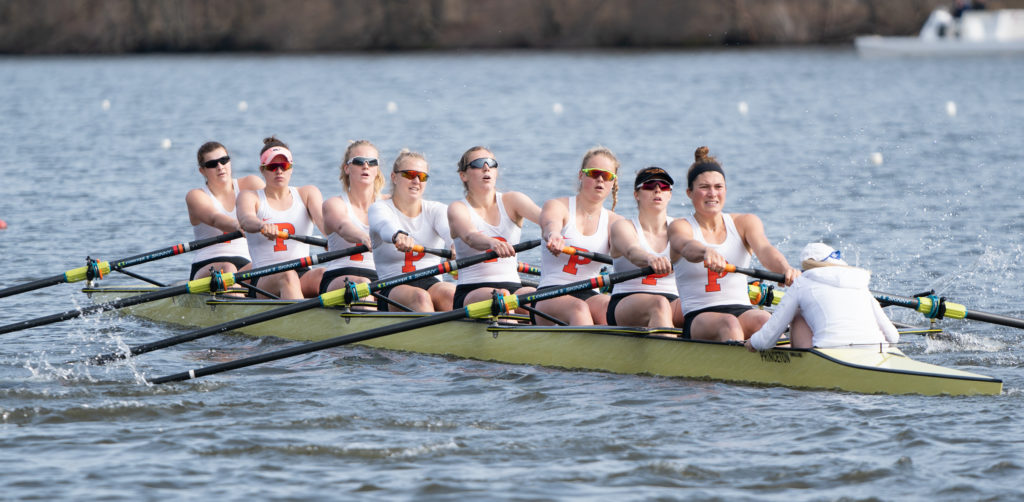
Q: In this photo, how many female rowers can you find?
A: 8